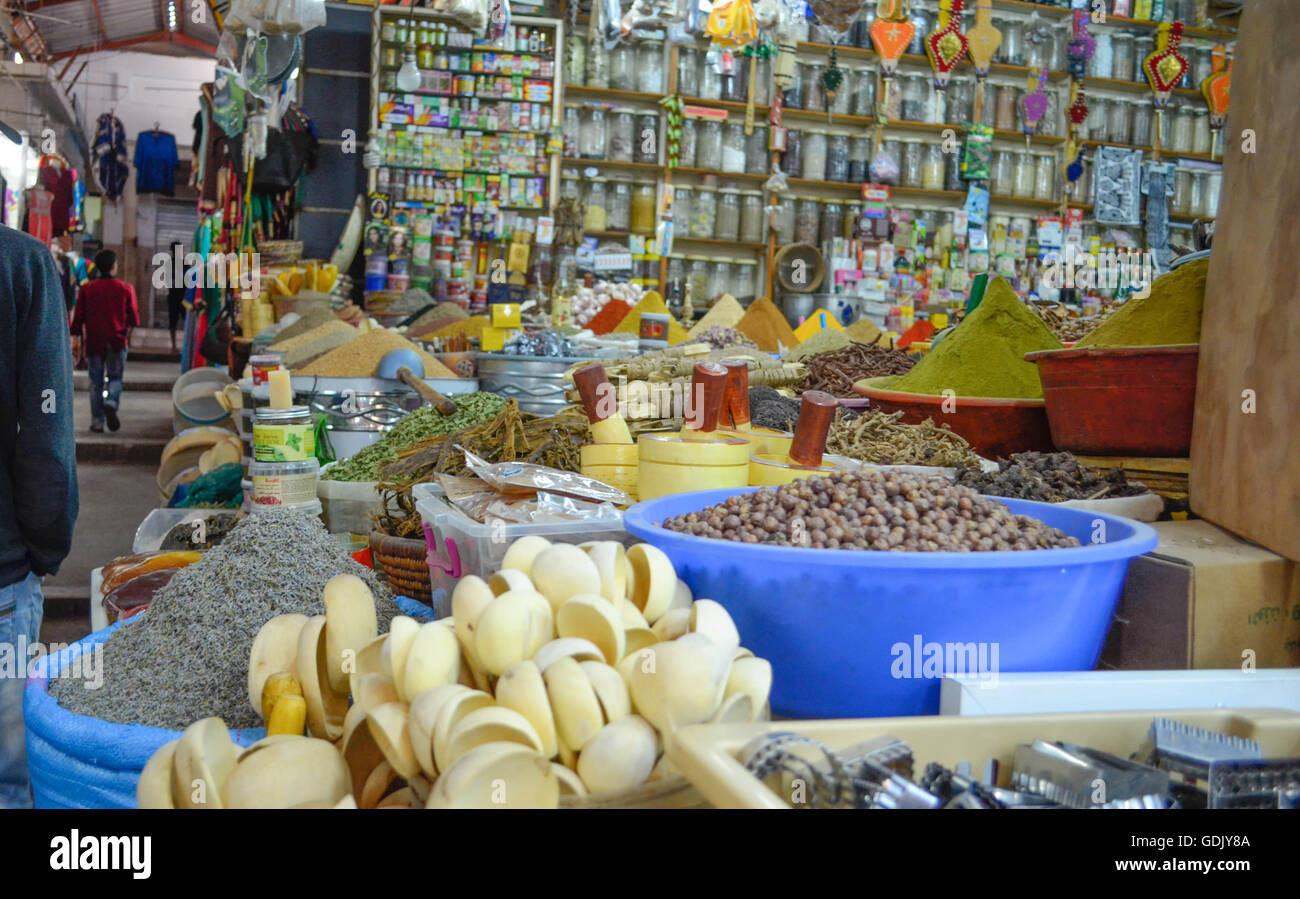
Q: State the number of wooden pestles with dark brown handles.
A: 4